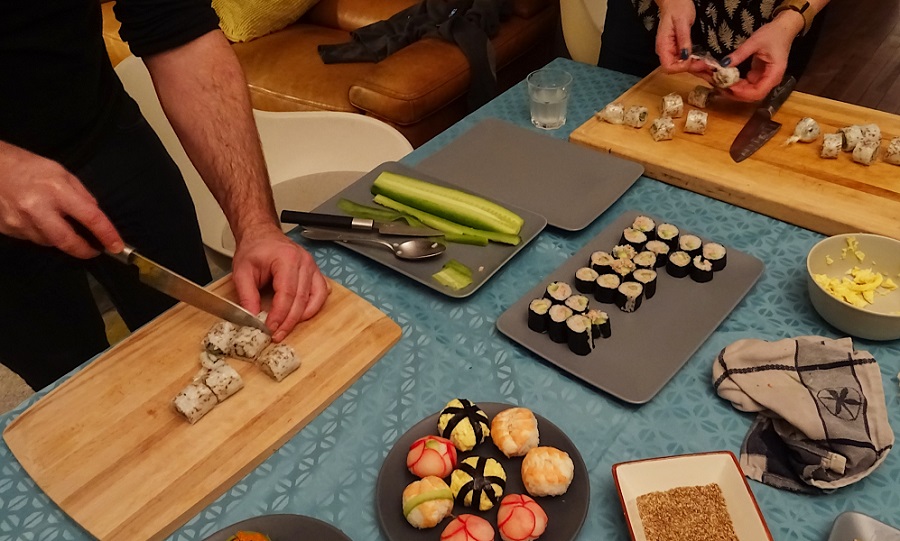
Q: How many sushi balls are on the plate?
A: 8